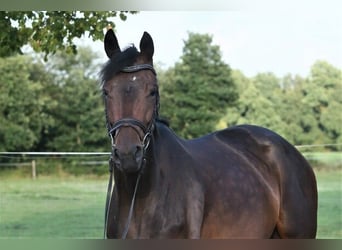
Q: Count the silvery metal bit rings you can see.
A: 2